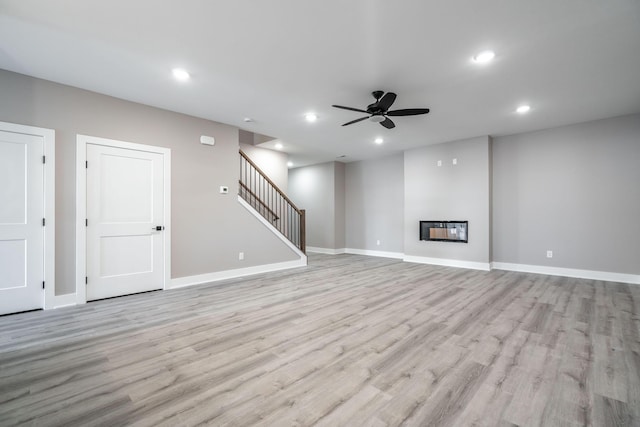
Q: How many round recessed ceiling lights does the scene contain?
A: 7